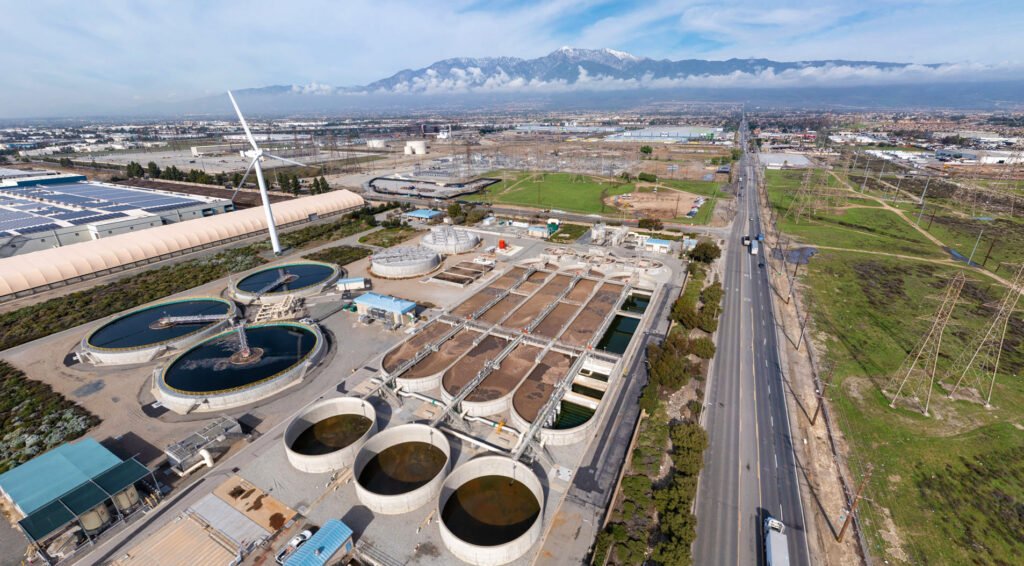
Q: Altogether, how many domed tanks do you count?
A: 2